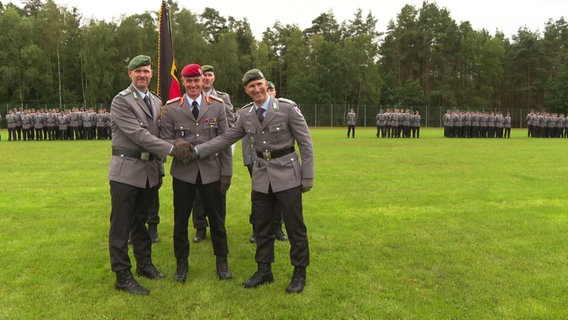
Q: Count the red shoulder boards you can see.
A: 2